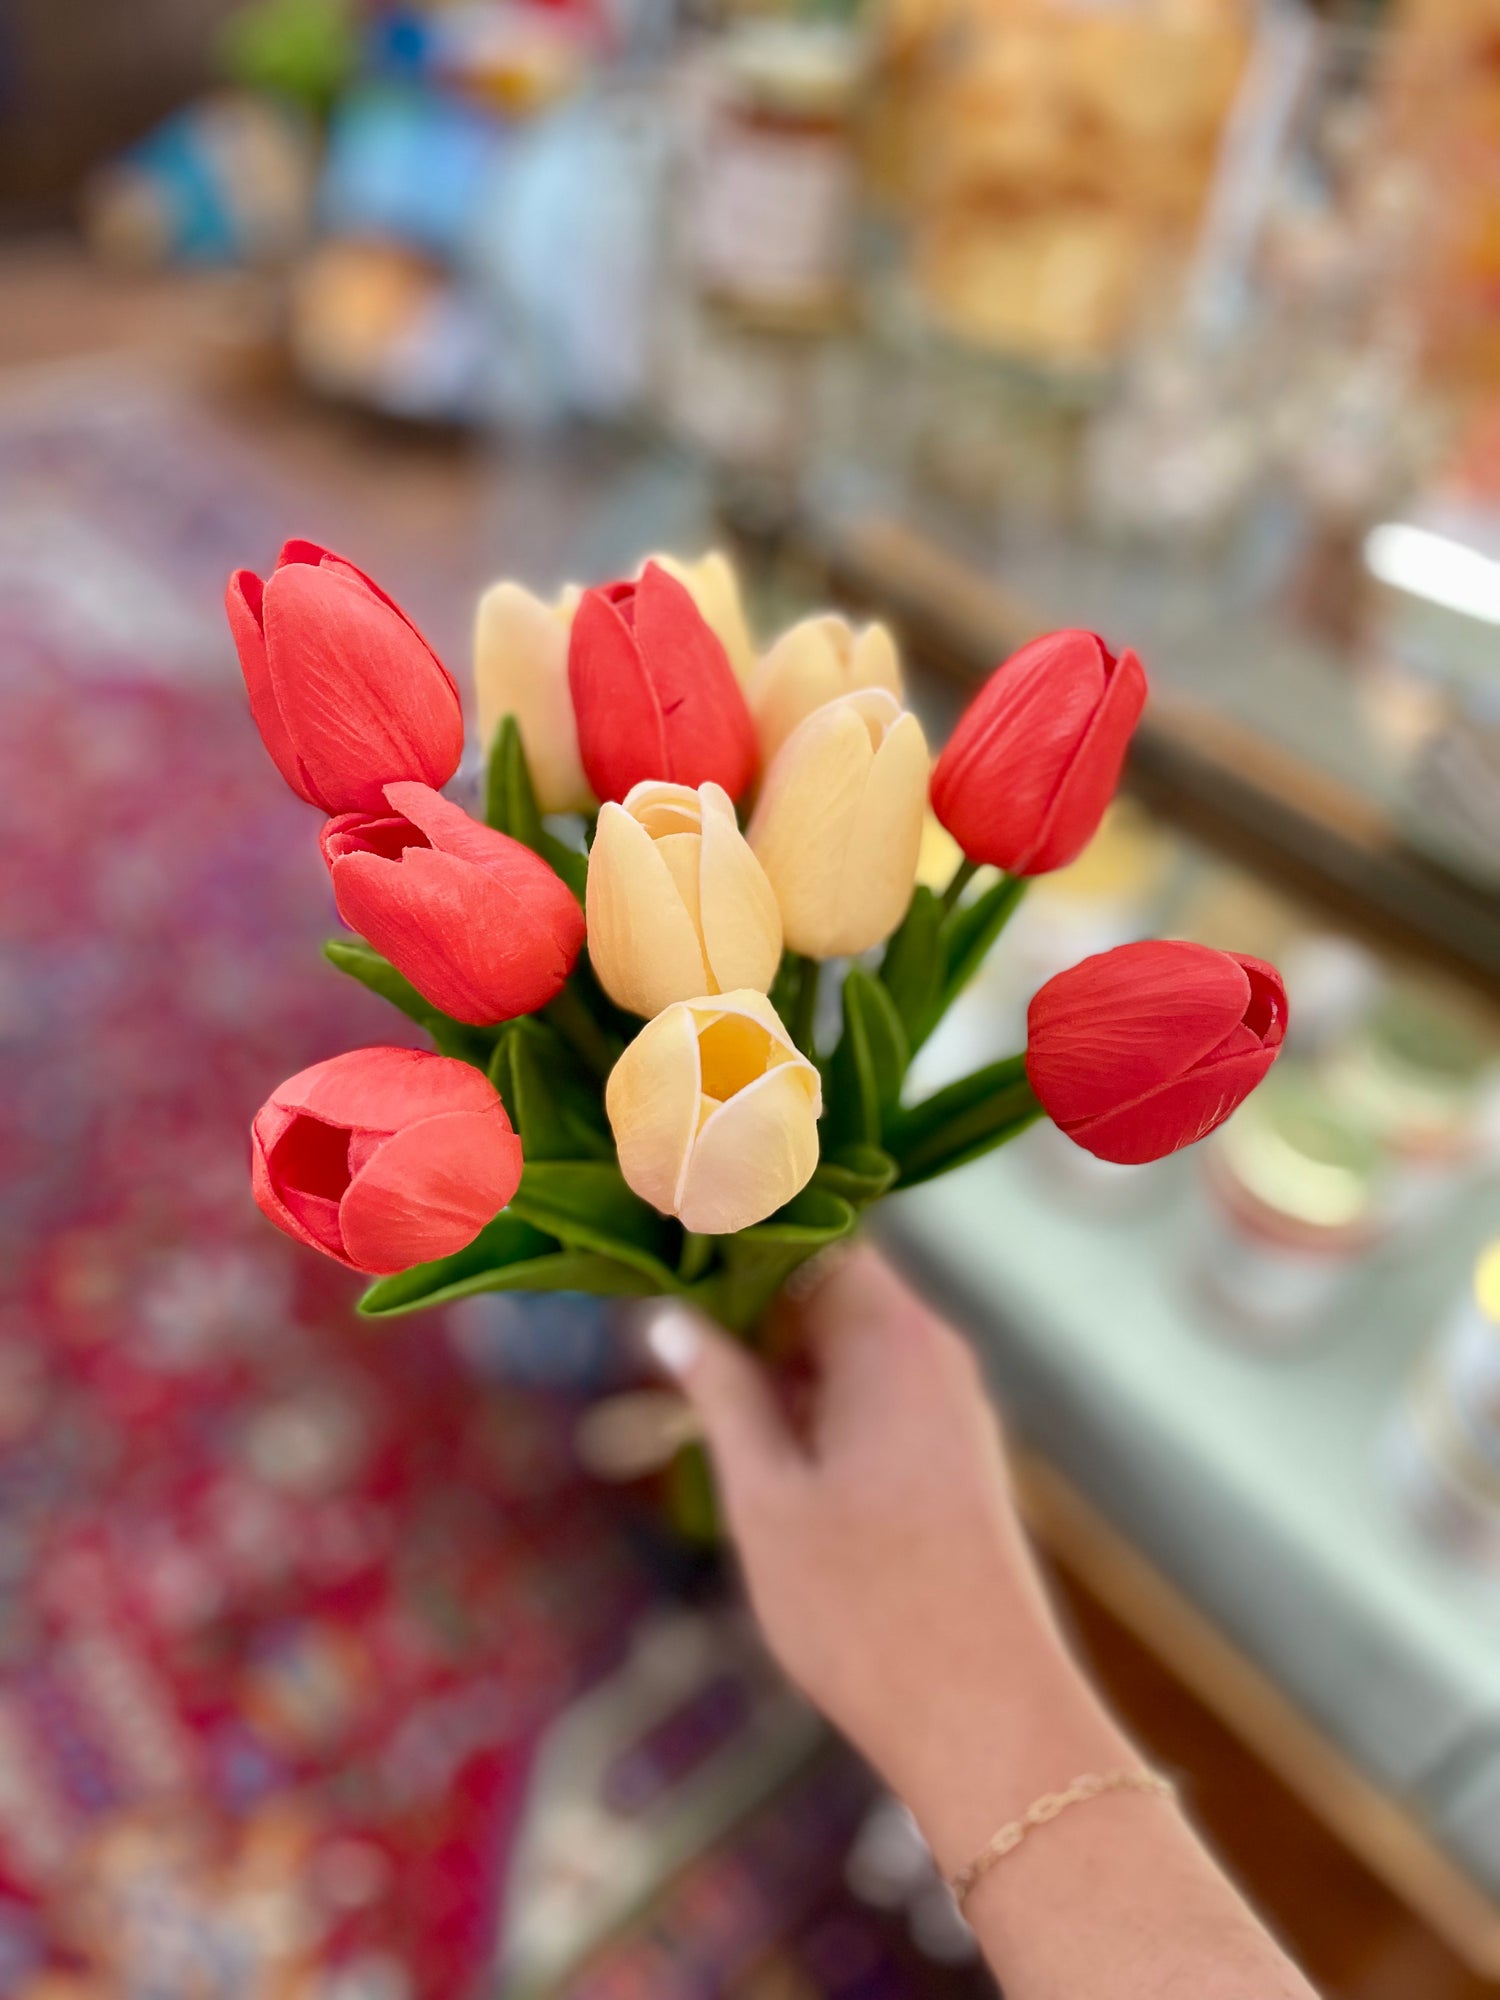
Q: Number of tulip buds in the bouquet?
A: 12